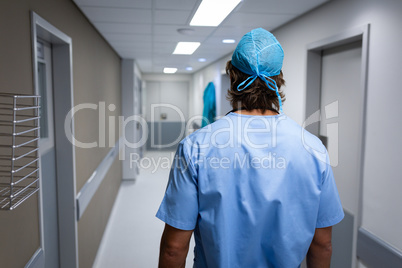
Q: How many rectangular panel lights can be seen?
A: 3